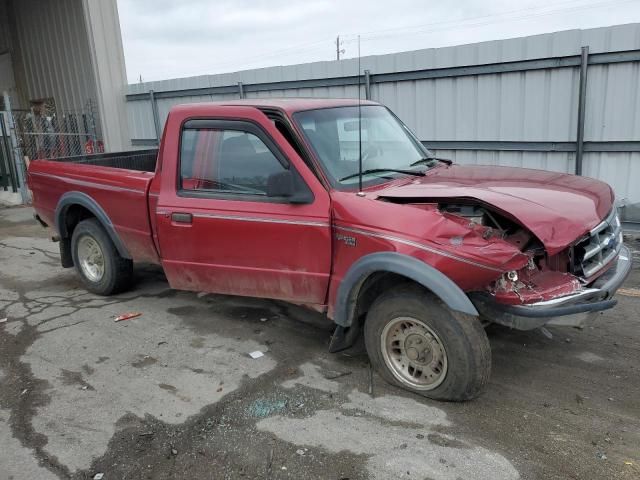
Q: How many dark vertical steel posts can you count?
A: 4